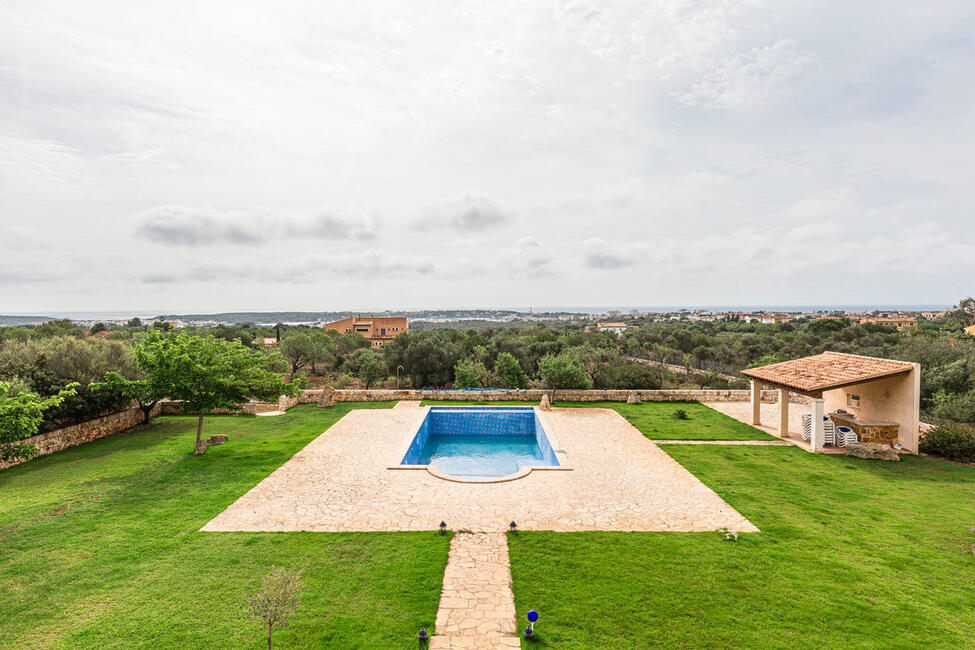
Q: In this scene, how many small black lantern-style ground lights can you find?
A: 4